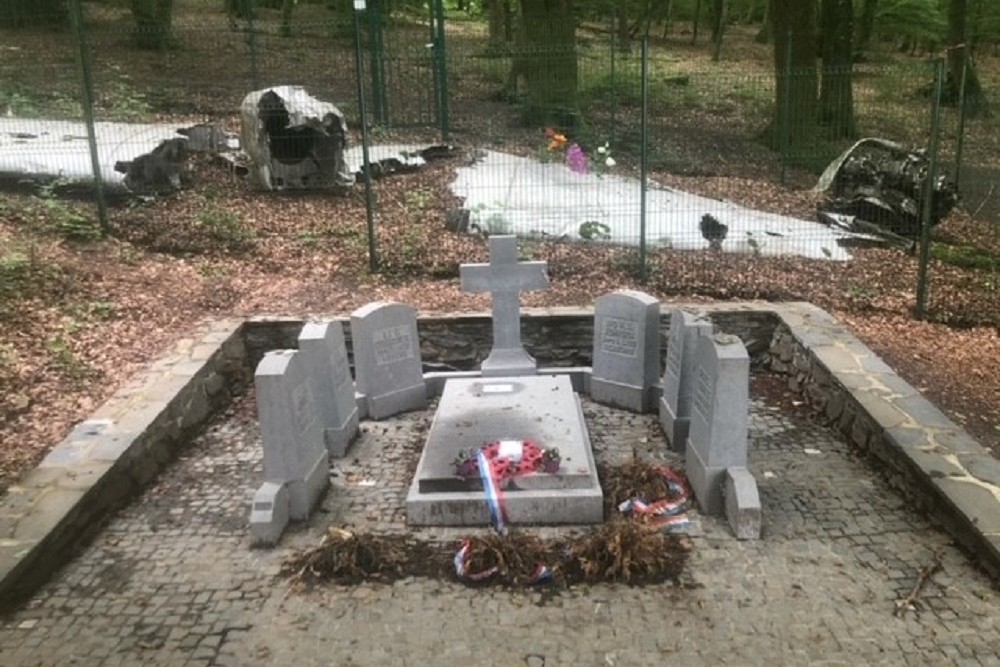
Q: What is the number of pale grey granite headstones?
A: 6